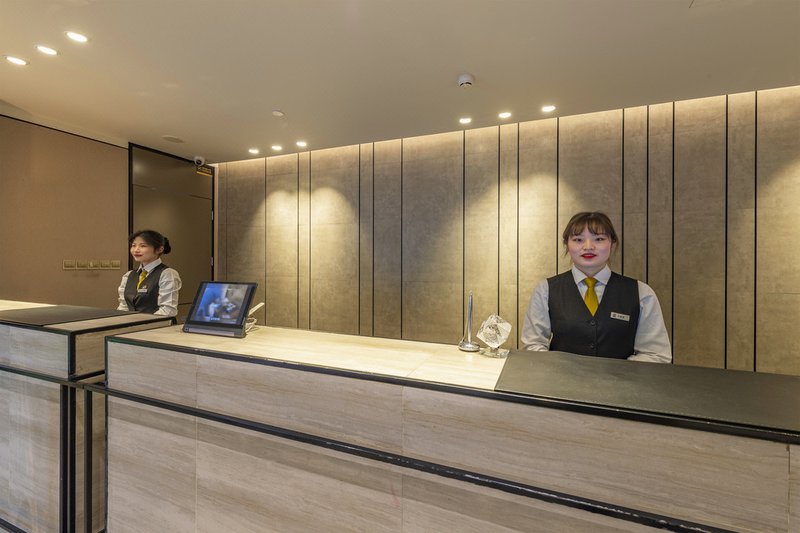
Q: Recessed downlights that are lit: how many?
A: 9